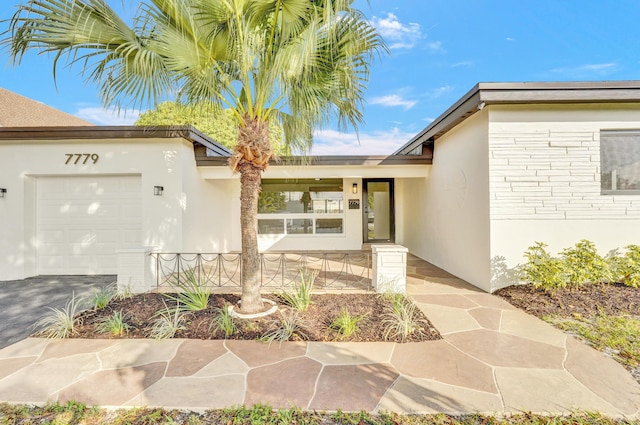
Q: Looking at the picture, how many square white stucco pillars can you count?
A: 2